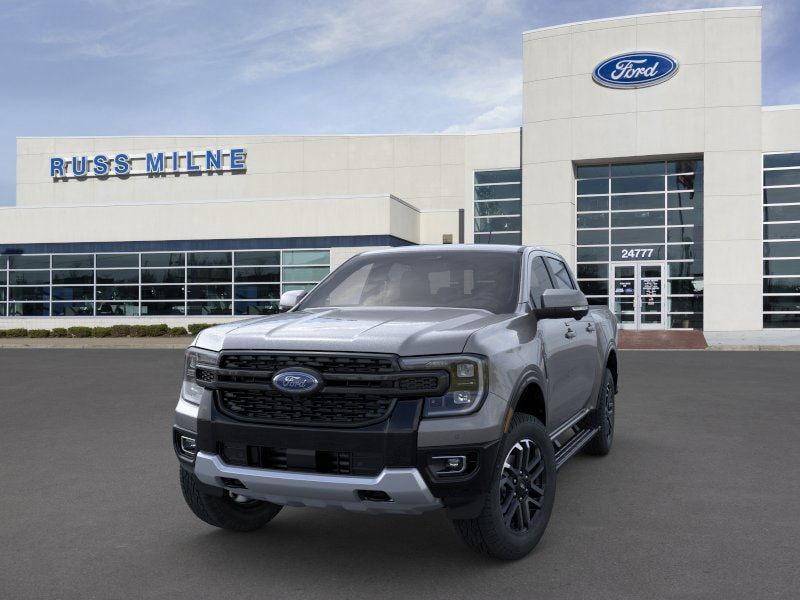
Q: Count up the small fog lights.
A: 2